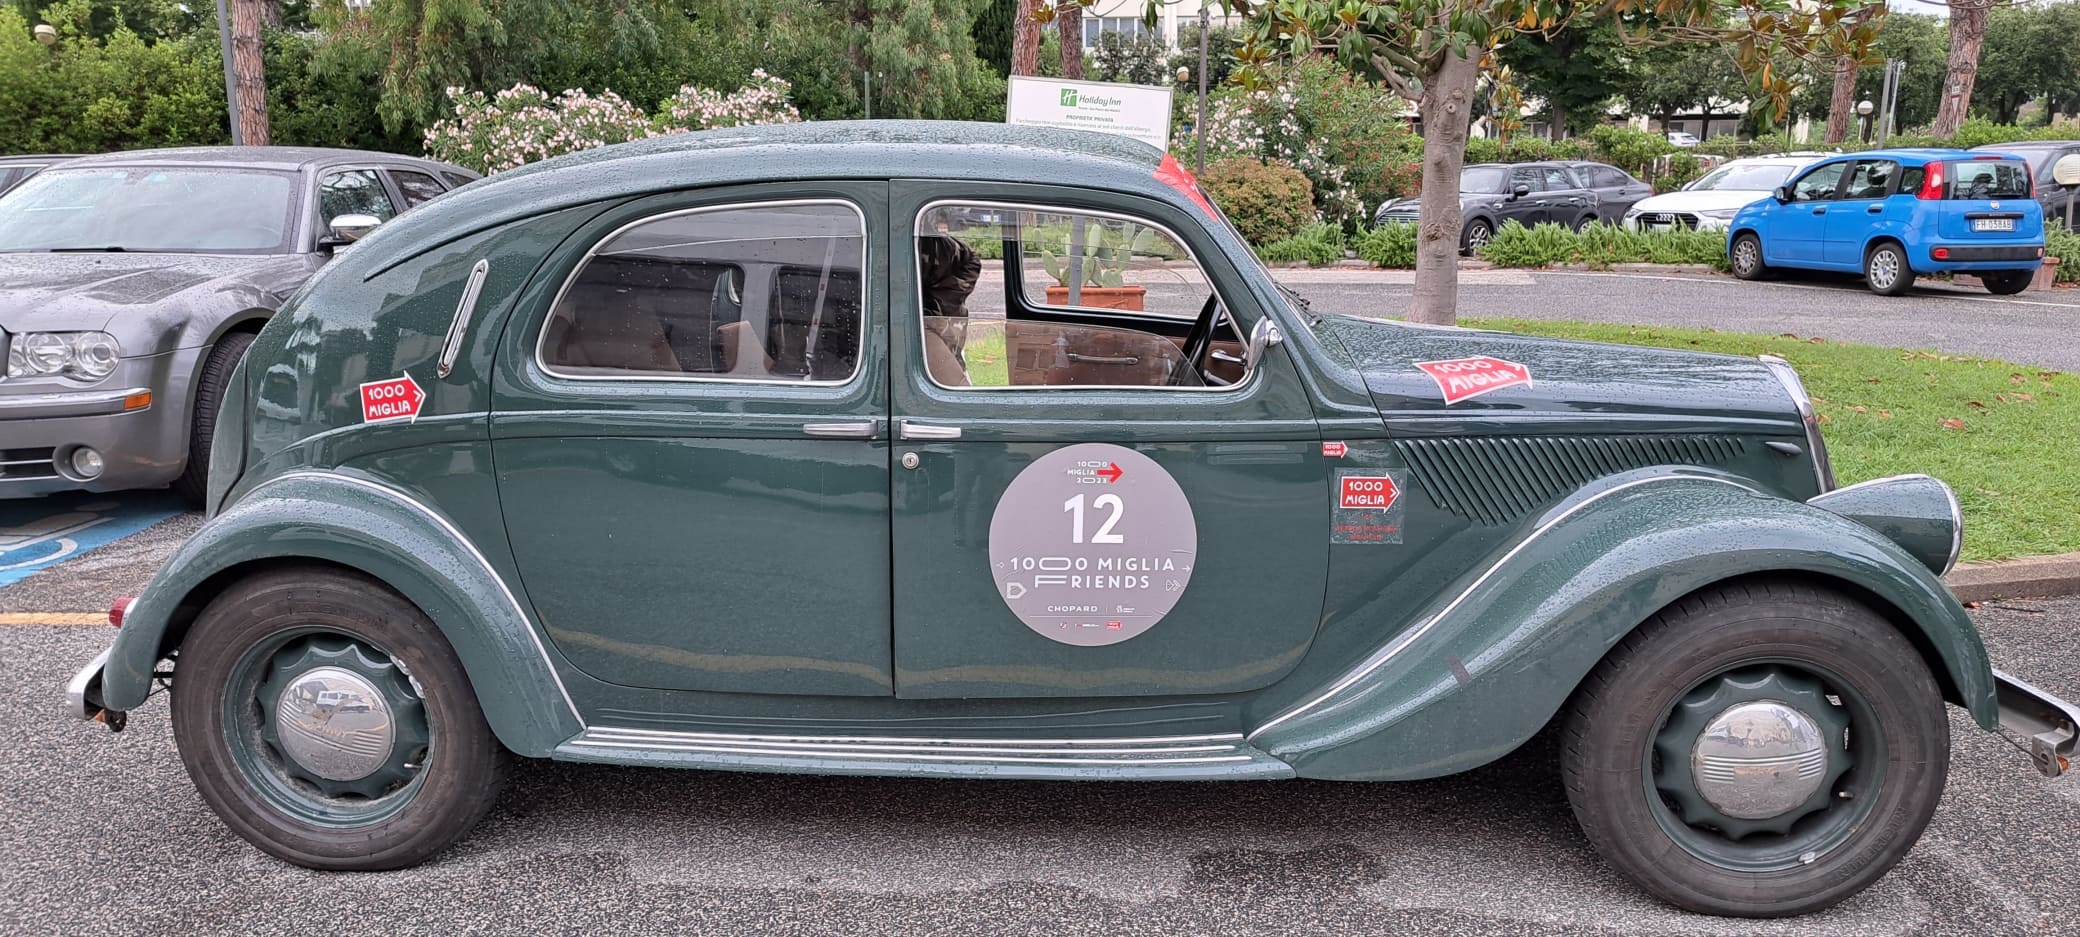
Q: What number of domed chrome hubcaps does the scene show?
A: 2